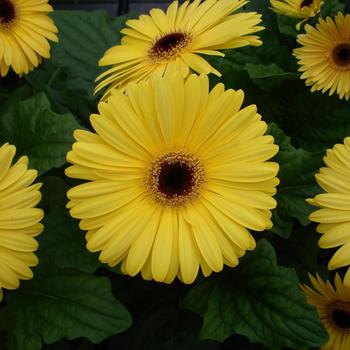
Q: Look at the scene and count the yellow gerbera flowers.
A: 8